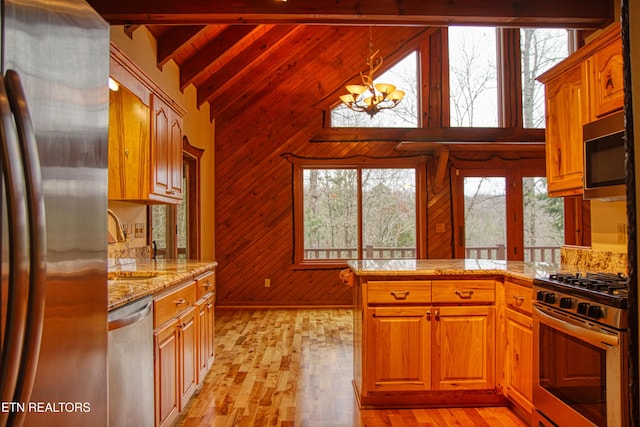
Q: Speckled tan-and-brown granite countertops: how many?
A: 2